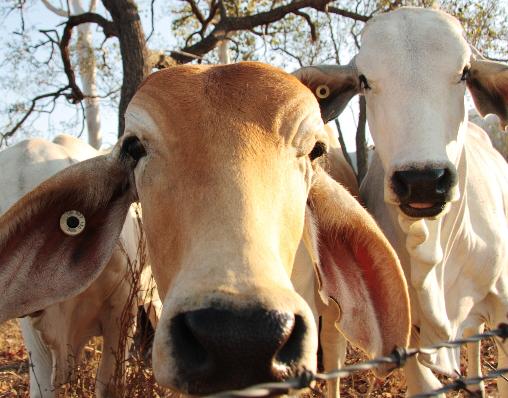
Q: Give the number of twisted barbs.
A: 4